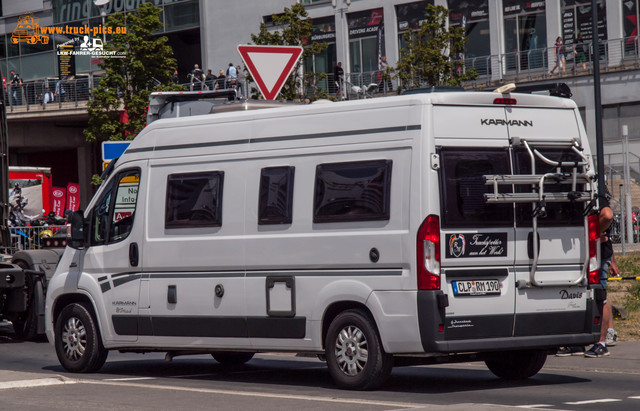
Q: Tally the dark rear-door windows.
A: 2